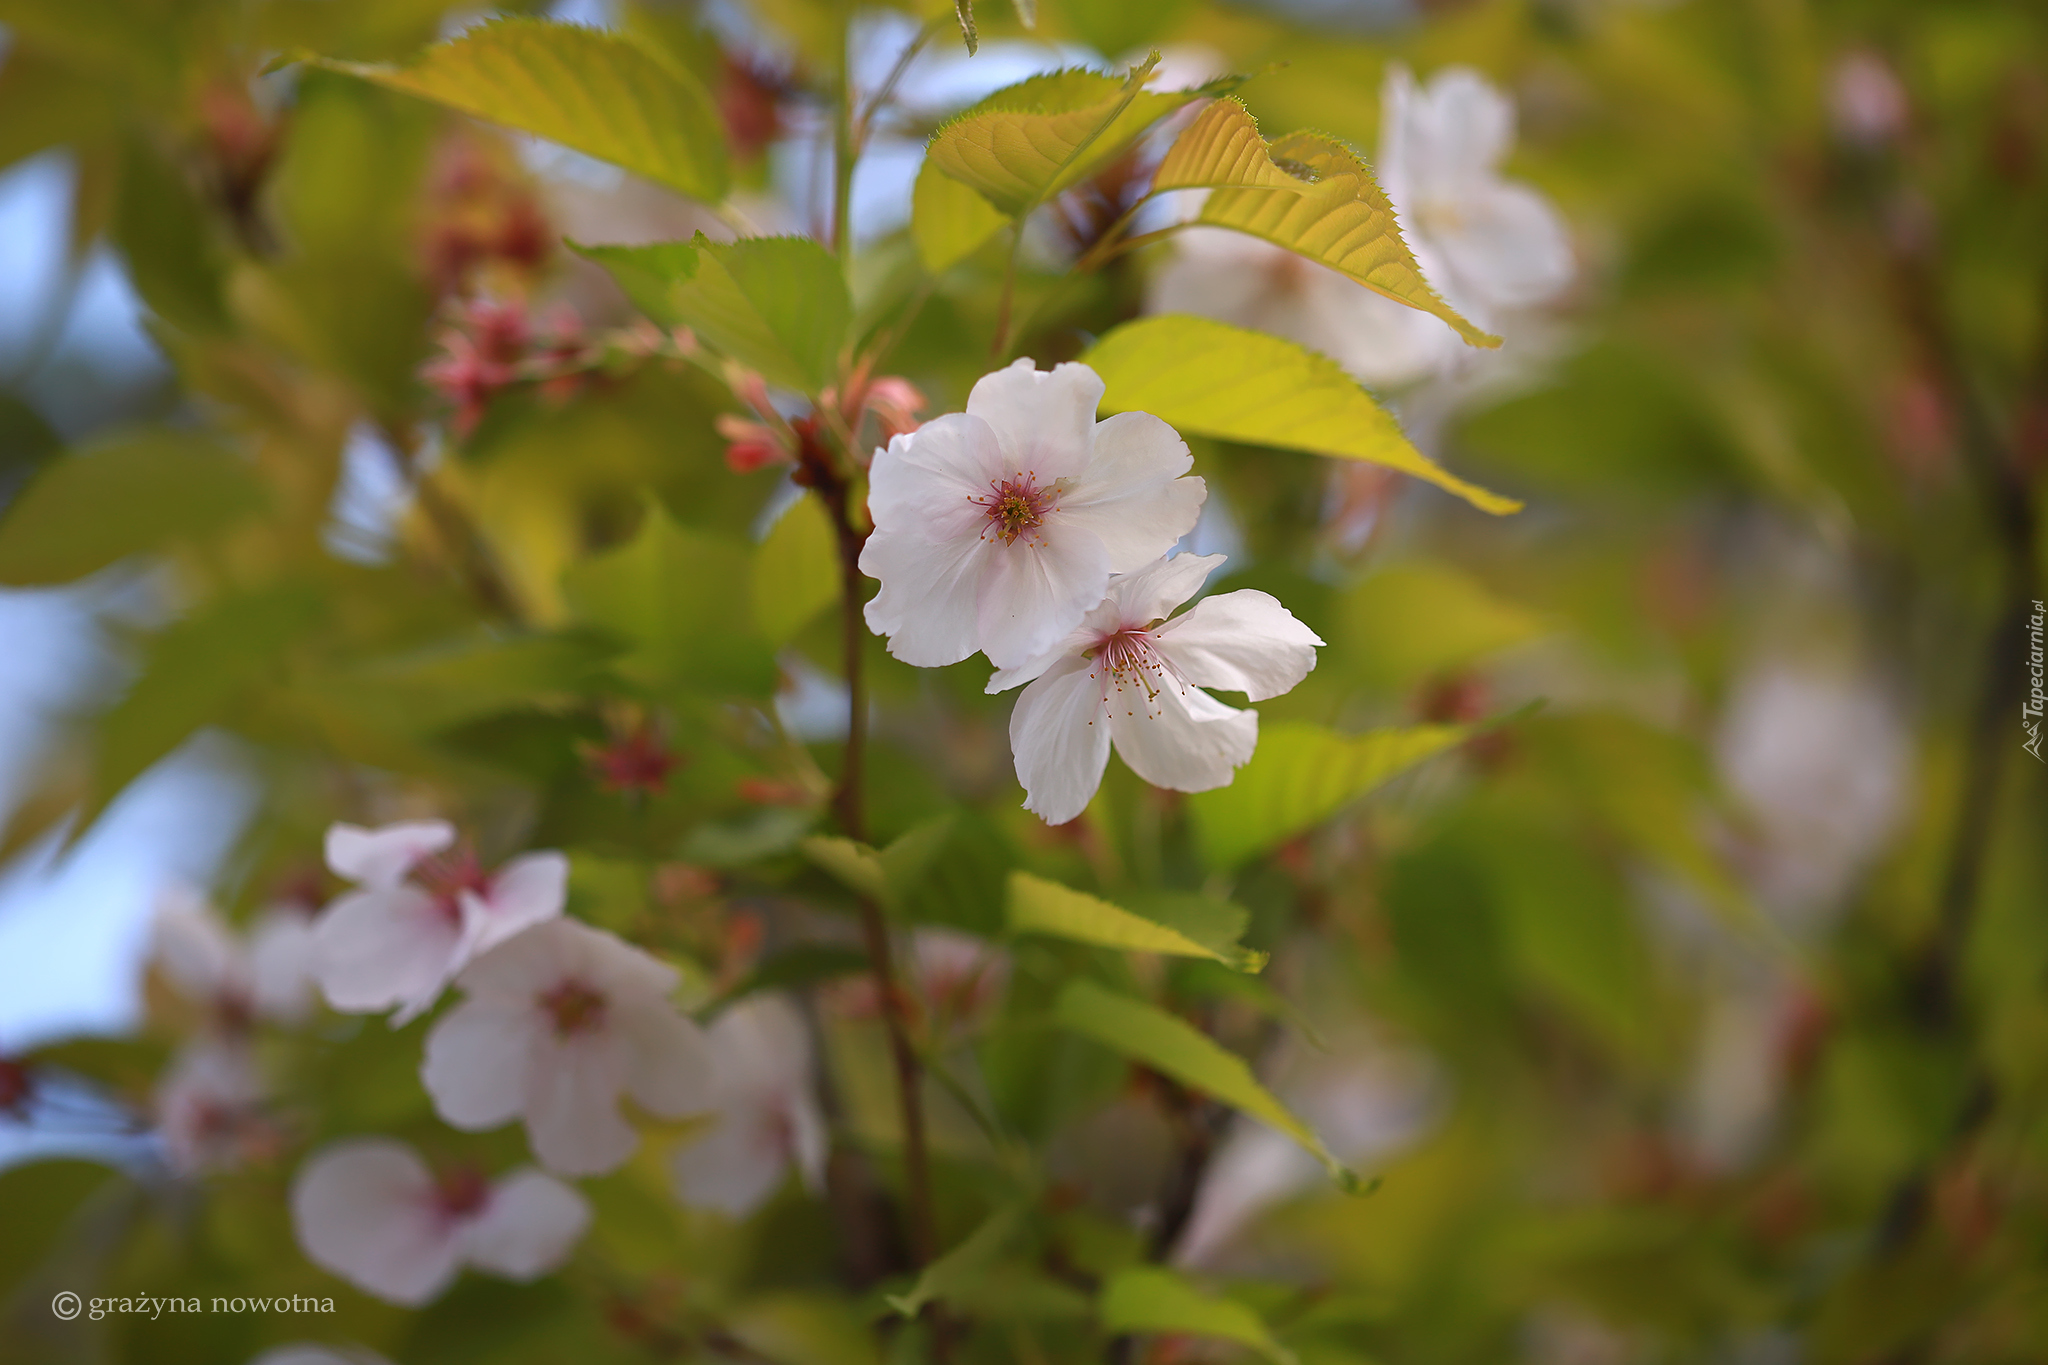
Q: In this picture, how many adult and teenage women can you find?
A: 0